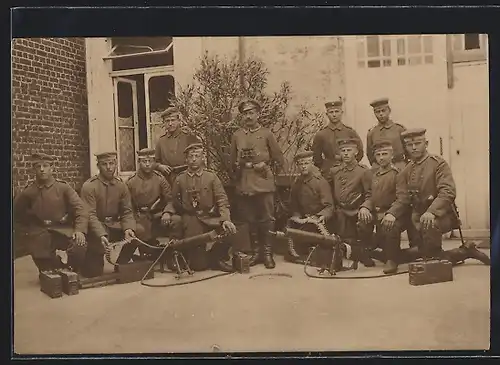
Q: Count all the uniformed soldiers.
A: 12